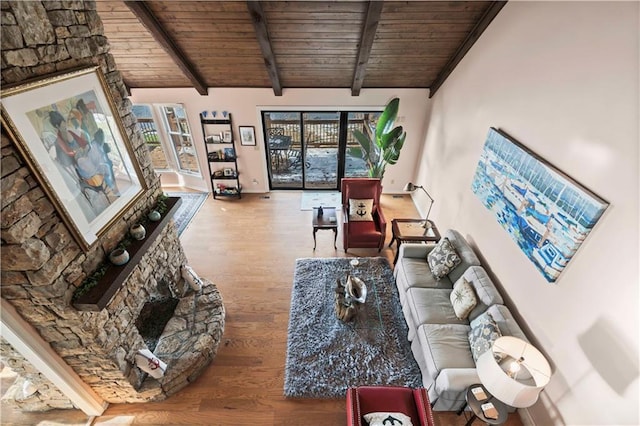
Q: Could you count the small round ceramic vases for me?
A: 3